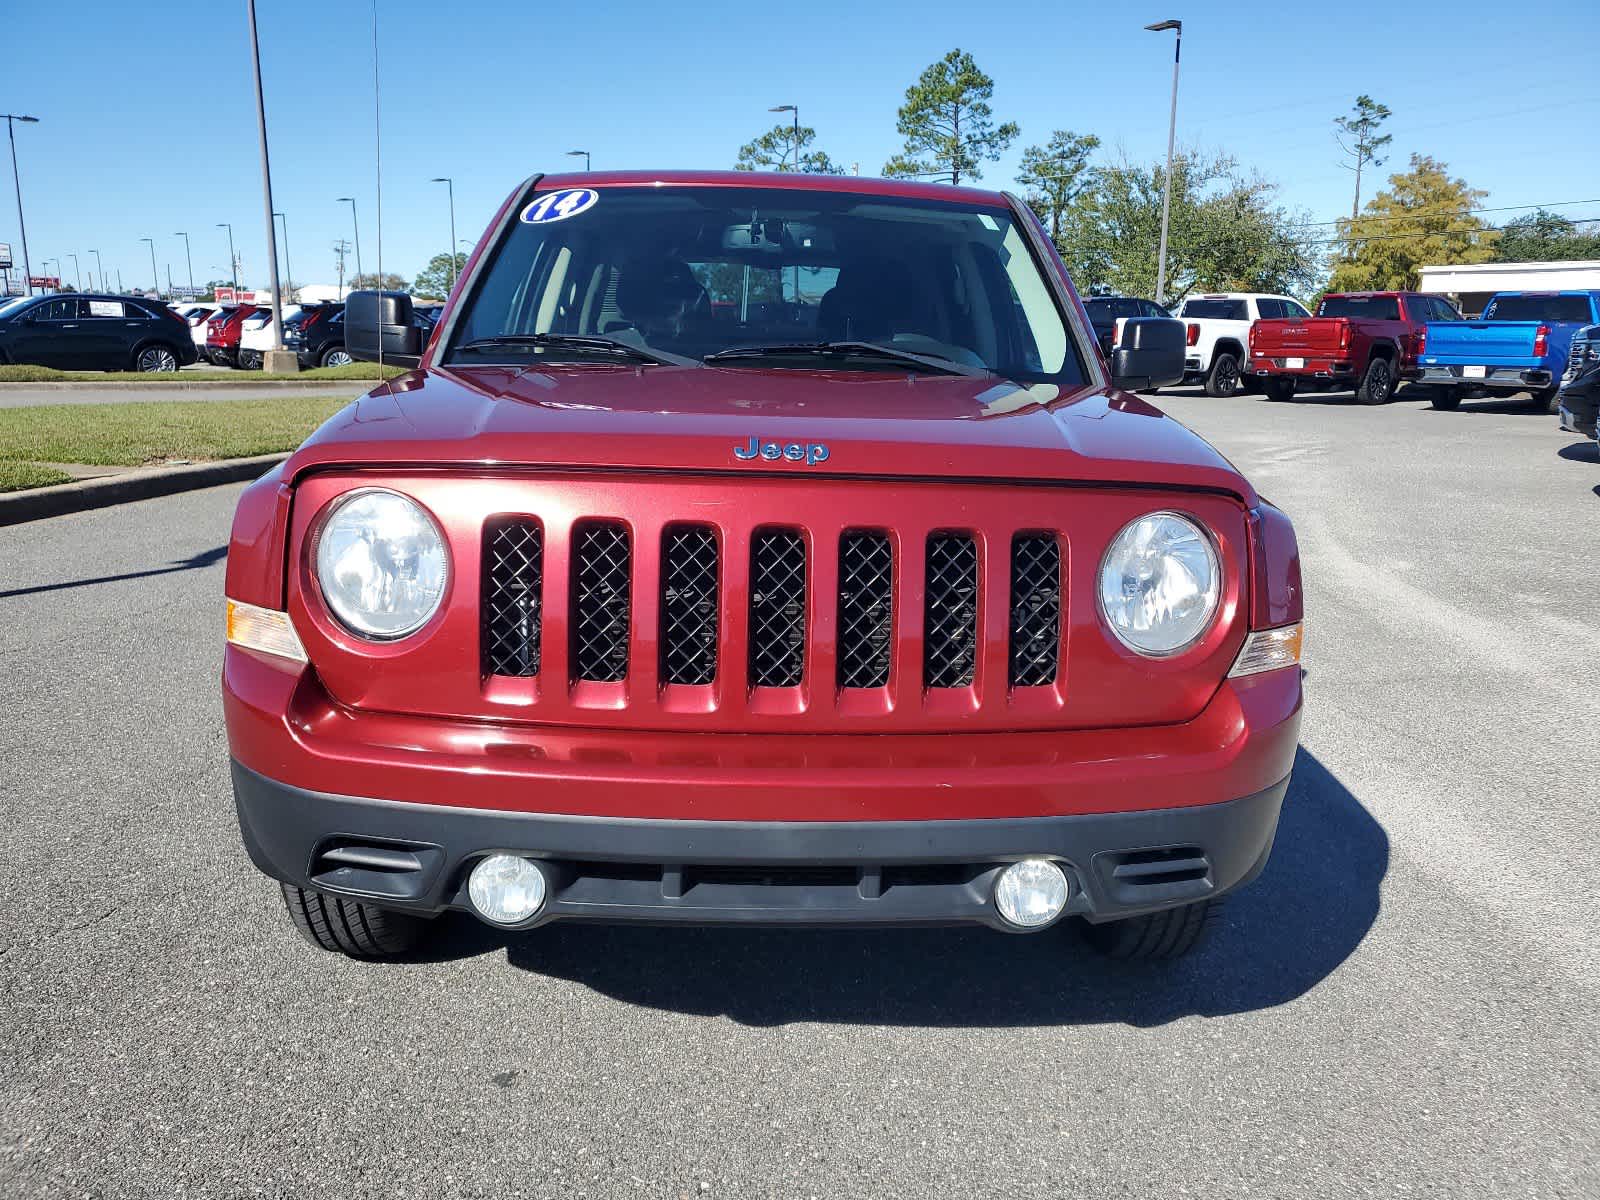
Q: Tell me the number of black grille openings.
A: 7